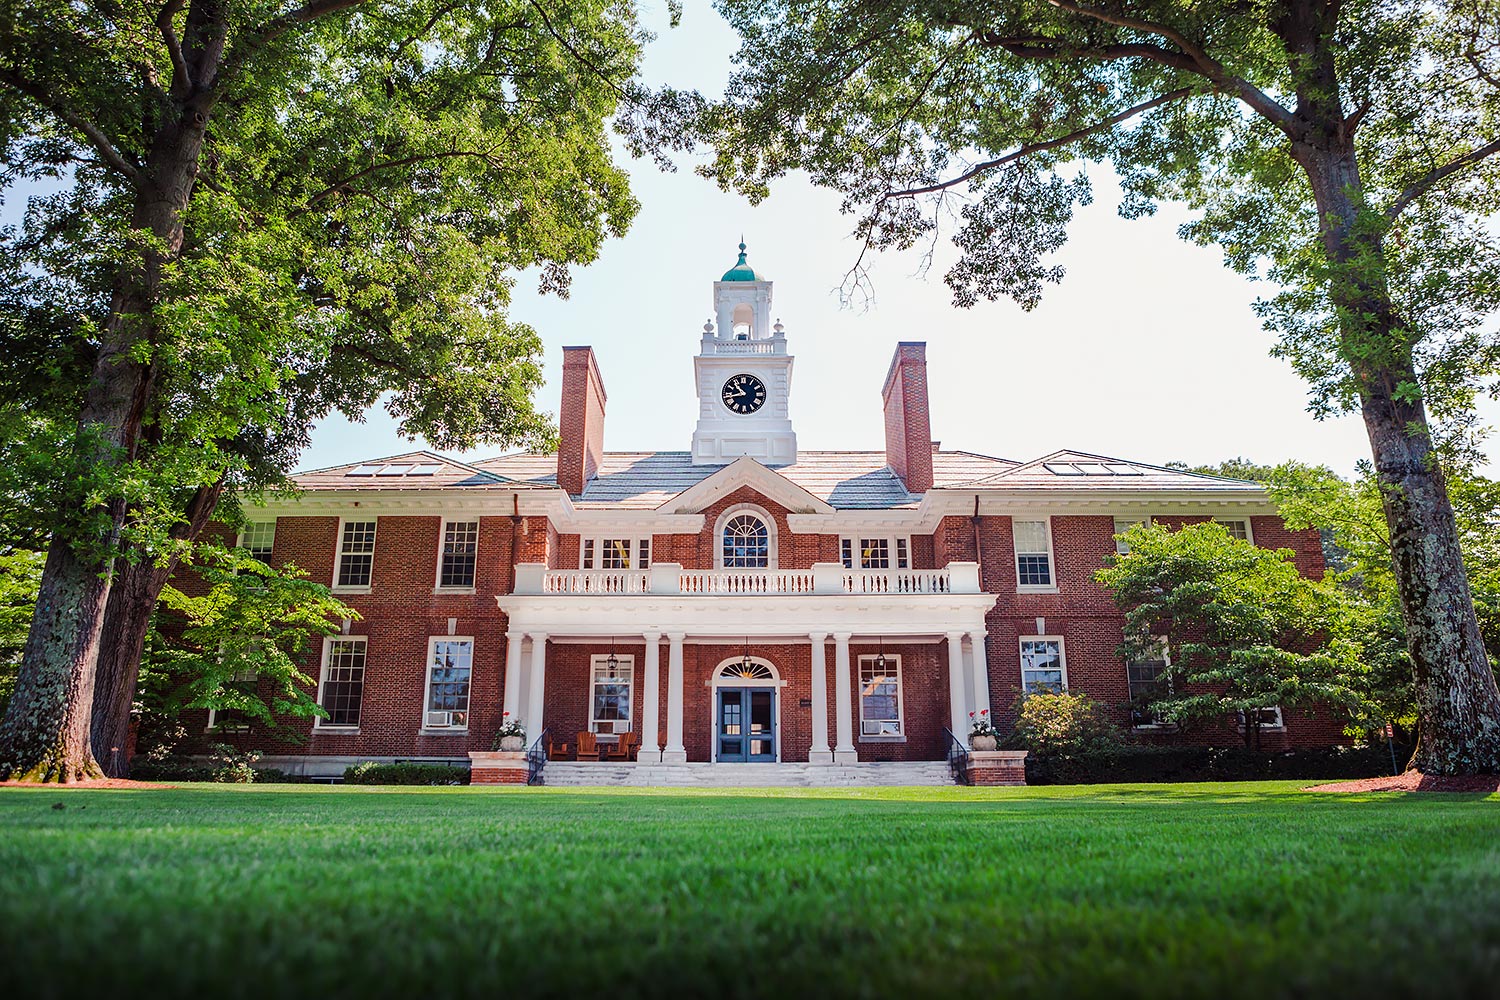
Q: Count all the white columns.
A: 8